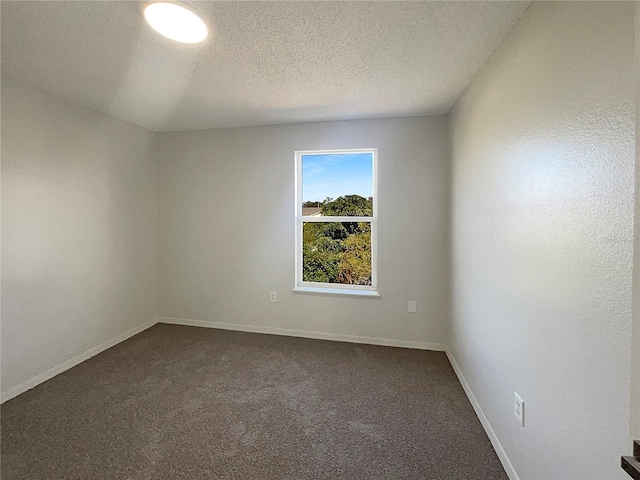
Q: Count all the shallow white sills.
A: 1